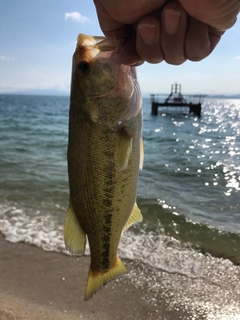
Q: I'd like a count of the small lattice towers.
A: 1